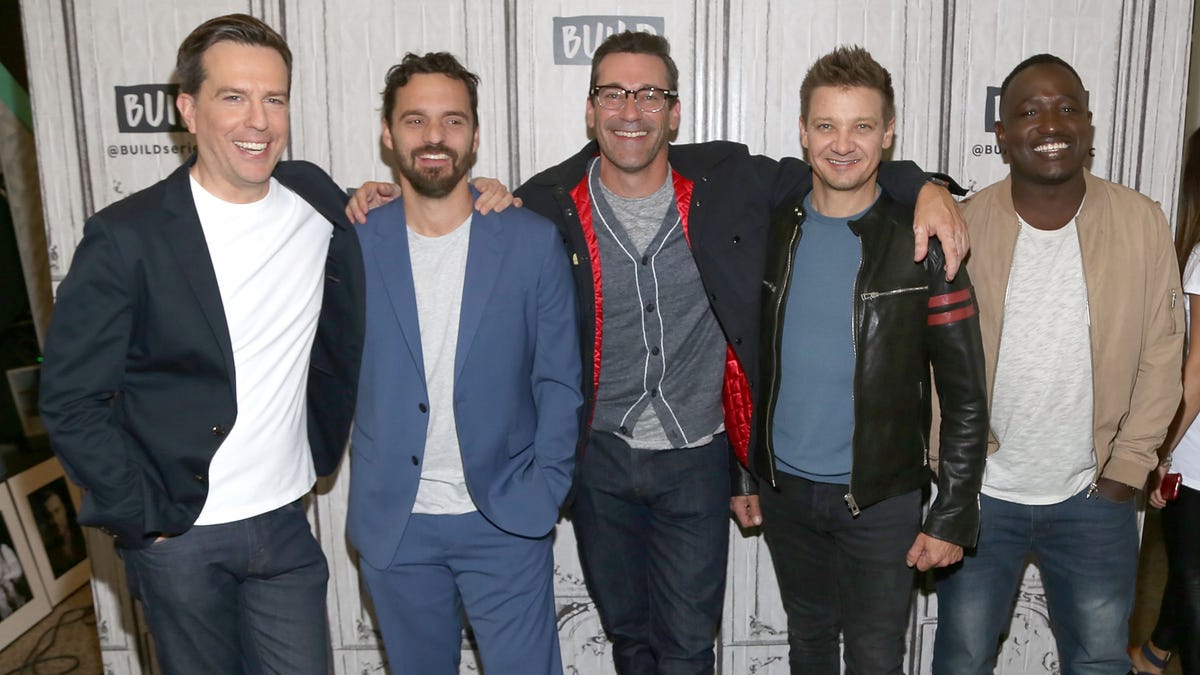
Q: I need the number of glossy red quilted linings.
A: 1